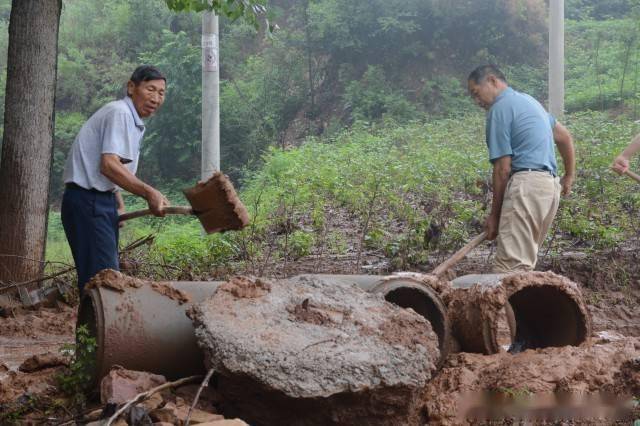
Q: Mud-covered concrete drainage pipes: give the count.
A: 3